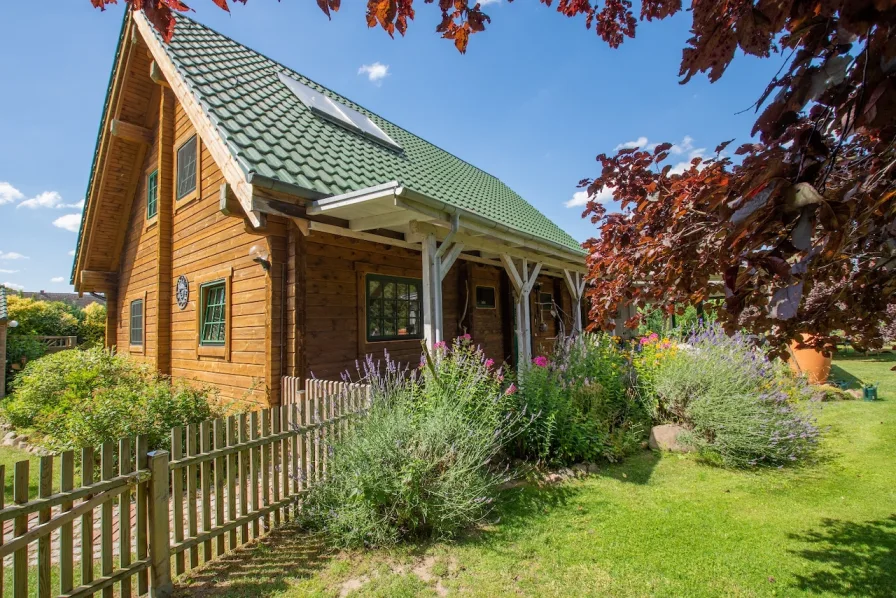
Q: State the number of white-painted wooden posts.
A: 3